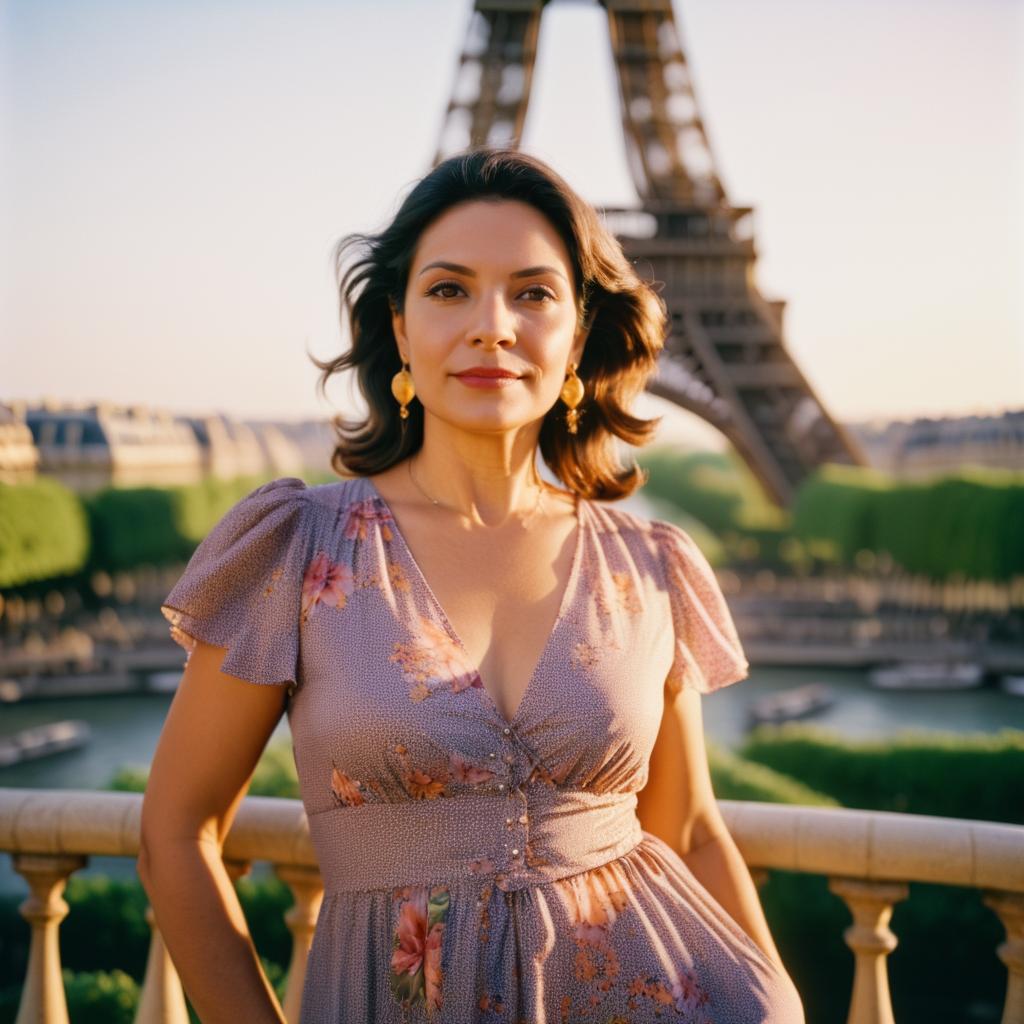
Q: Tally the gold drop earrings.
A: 2